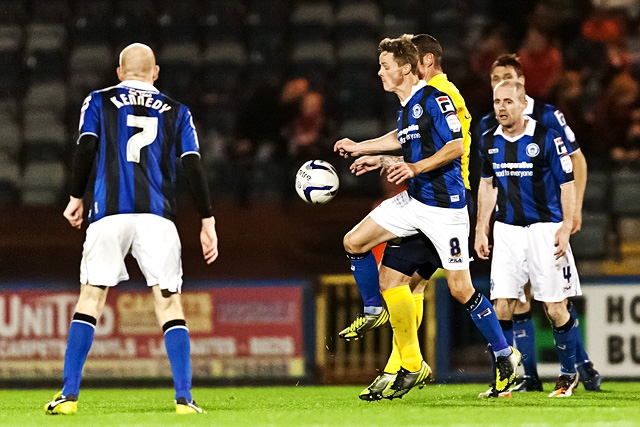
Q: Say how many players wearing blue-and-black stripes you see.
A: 4